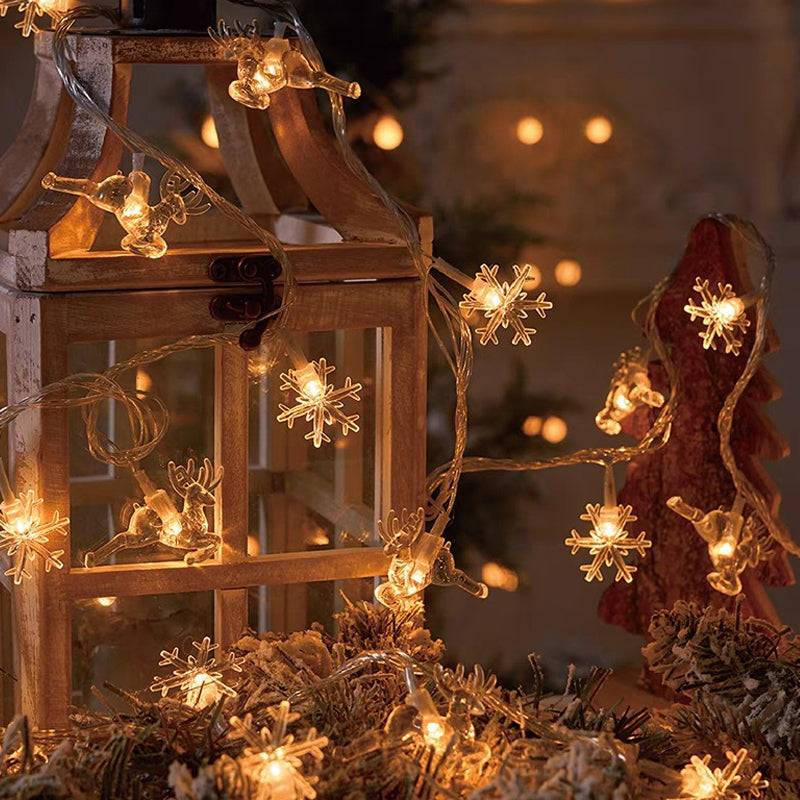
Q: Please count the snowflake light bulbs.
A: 9